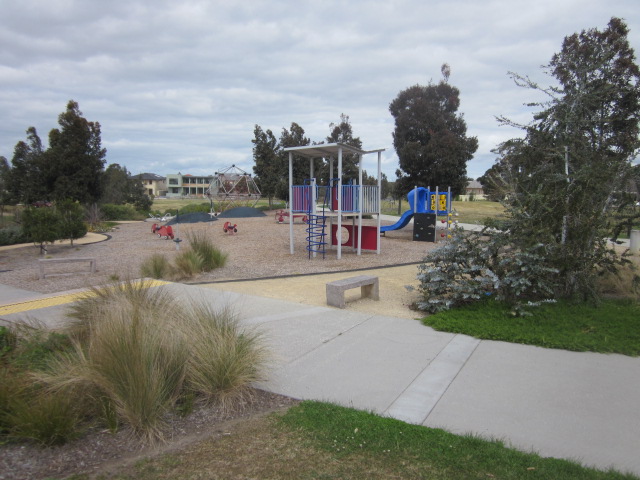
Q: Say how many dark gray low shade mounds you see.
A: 2